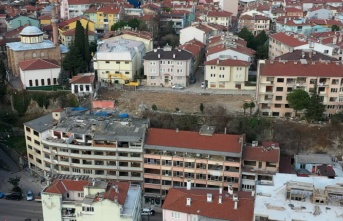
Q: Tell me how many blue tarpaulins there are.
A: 3